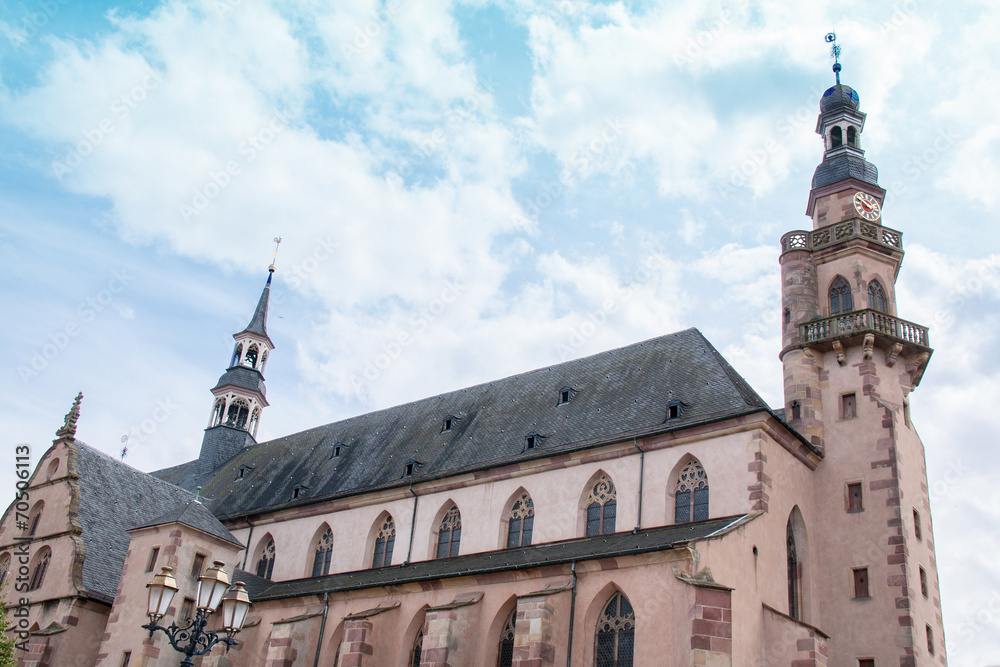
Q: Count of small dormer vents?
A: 8